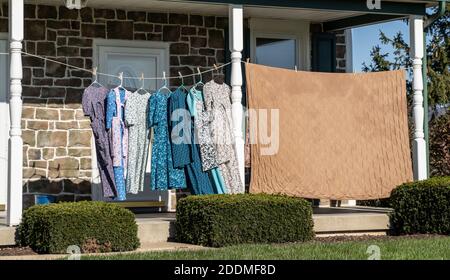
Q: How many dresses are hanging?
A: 7